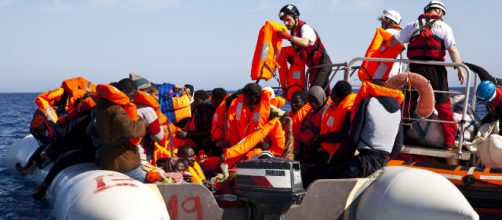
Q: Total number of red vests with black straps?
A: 2